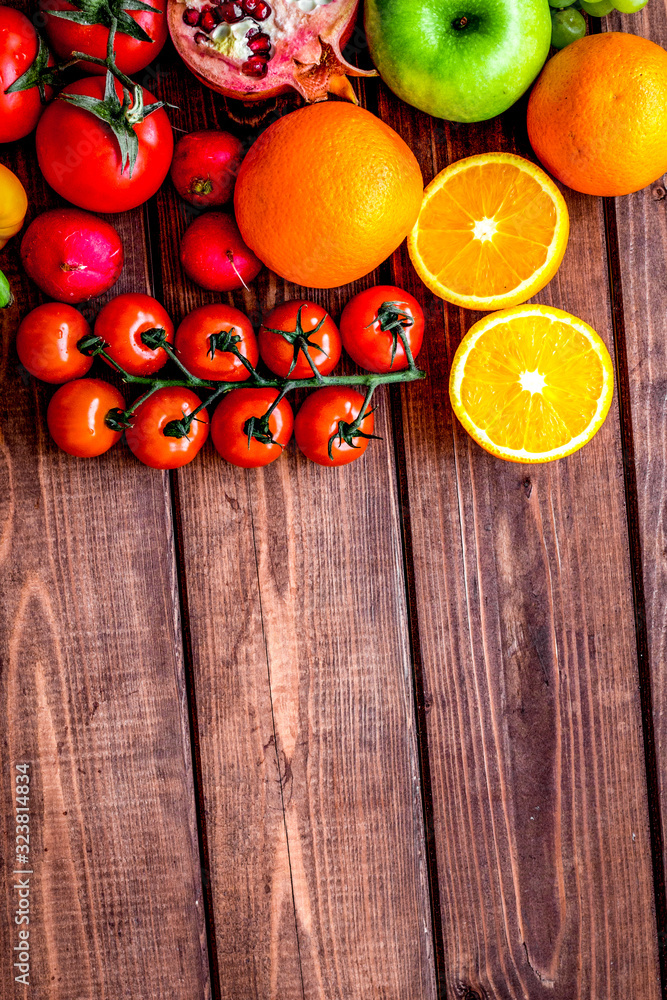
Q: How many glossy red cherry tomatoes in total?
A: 9